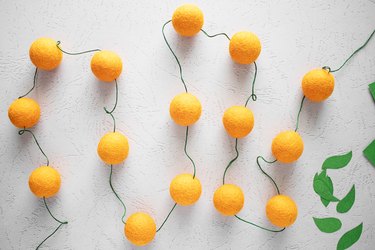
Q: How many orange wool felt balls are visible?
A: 15